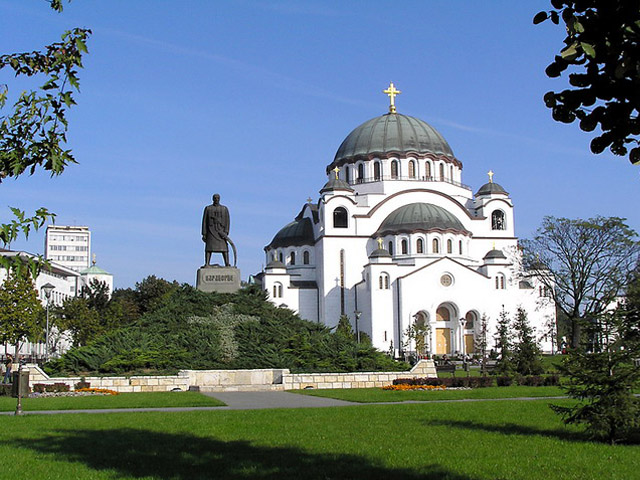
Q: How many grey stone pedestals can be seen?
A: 1